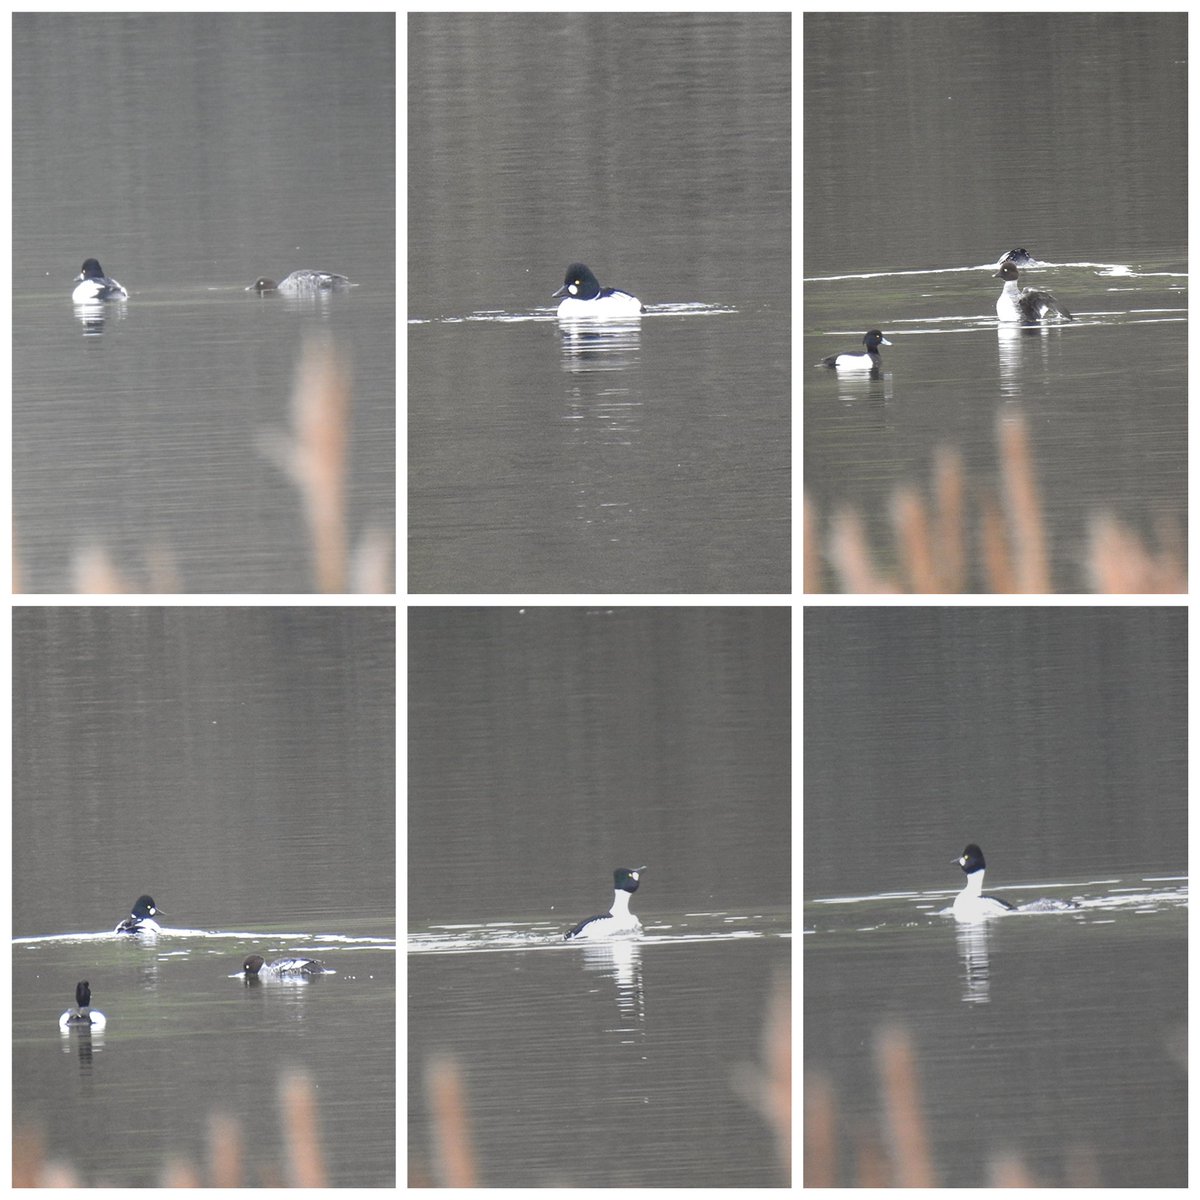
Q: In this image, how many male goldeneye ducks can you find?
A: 5